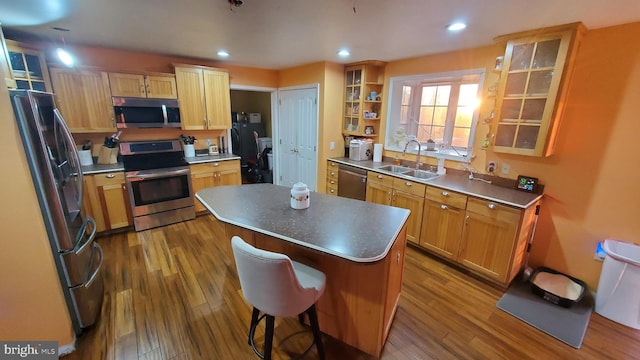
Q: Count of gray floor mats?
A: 1